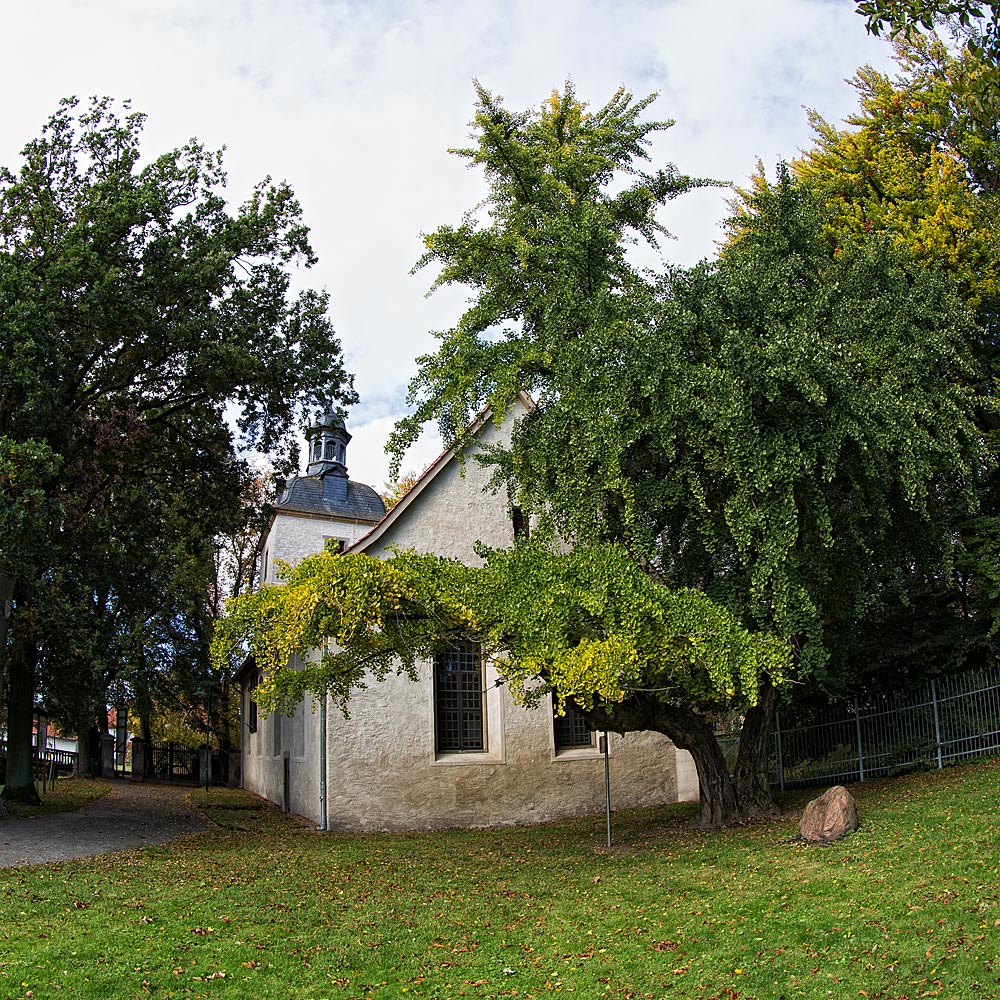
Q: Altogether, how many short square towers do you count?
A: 1